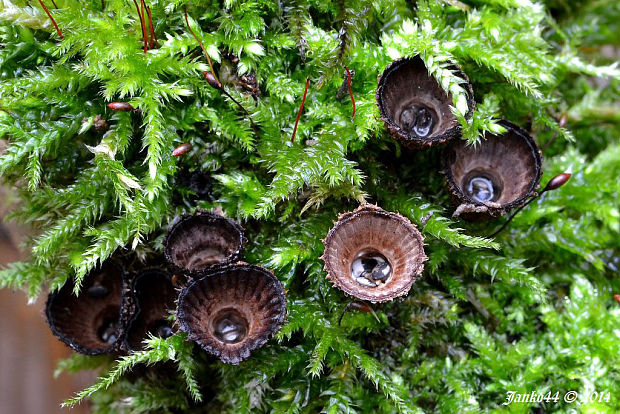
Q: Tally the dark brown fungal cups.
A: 7